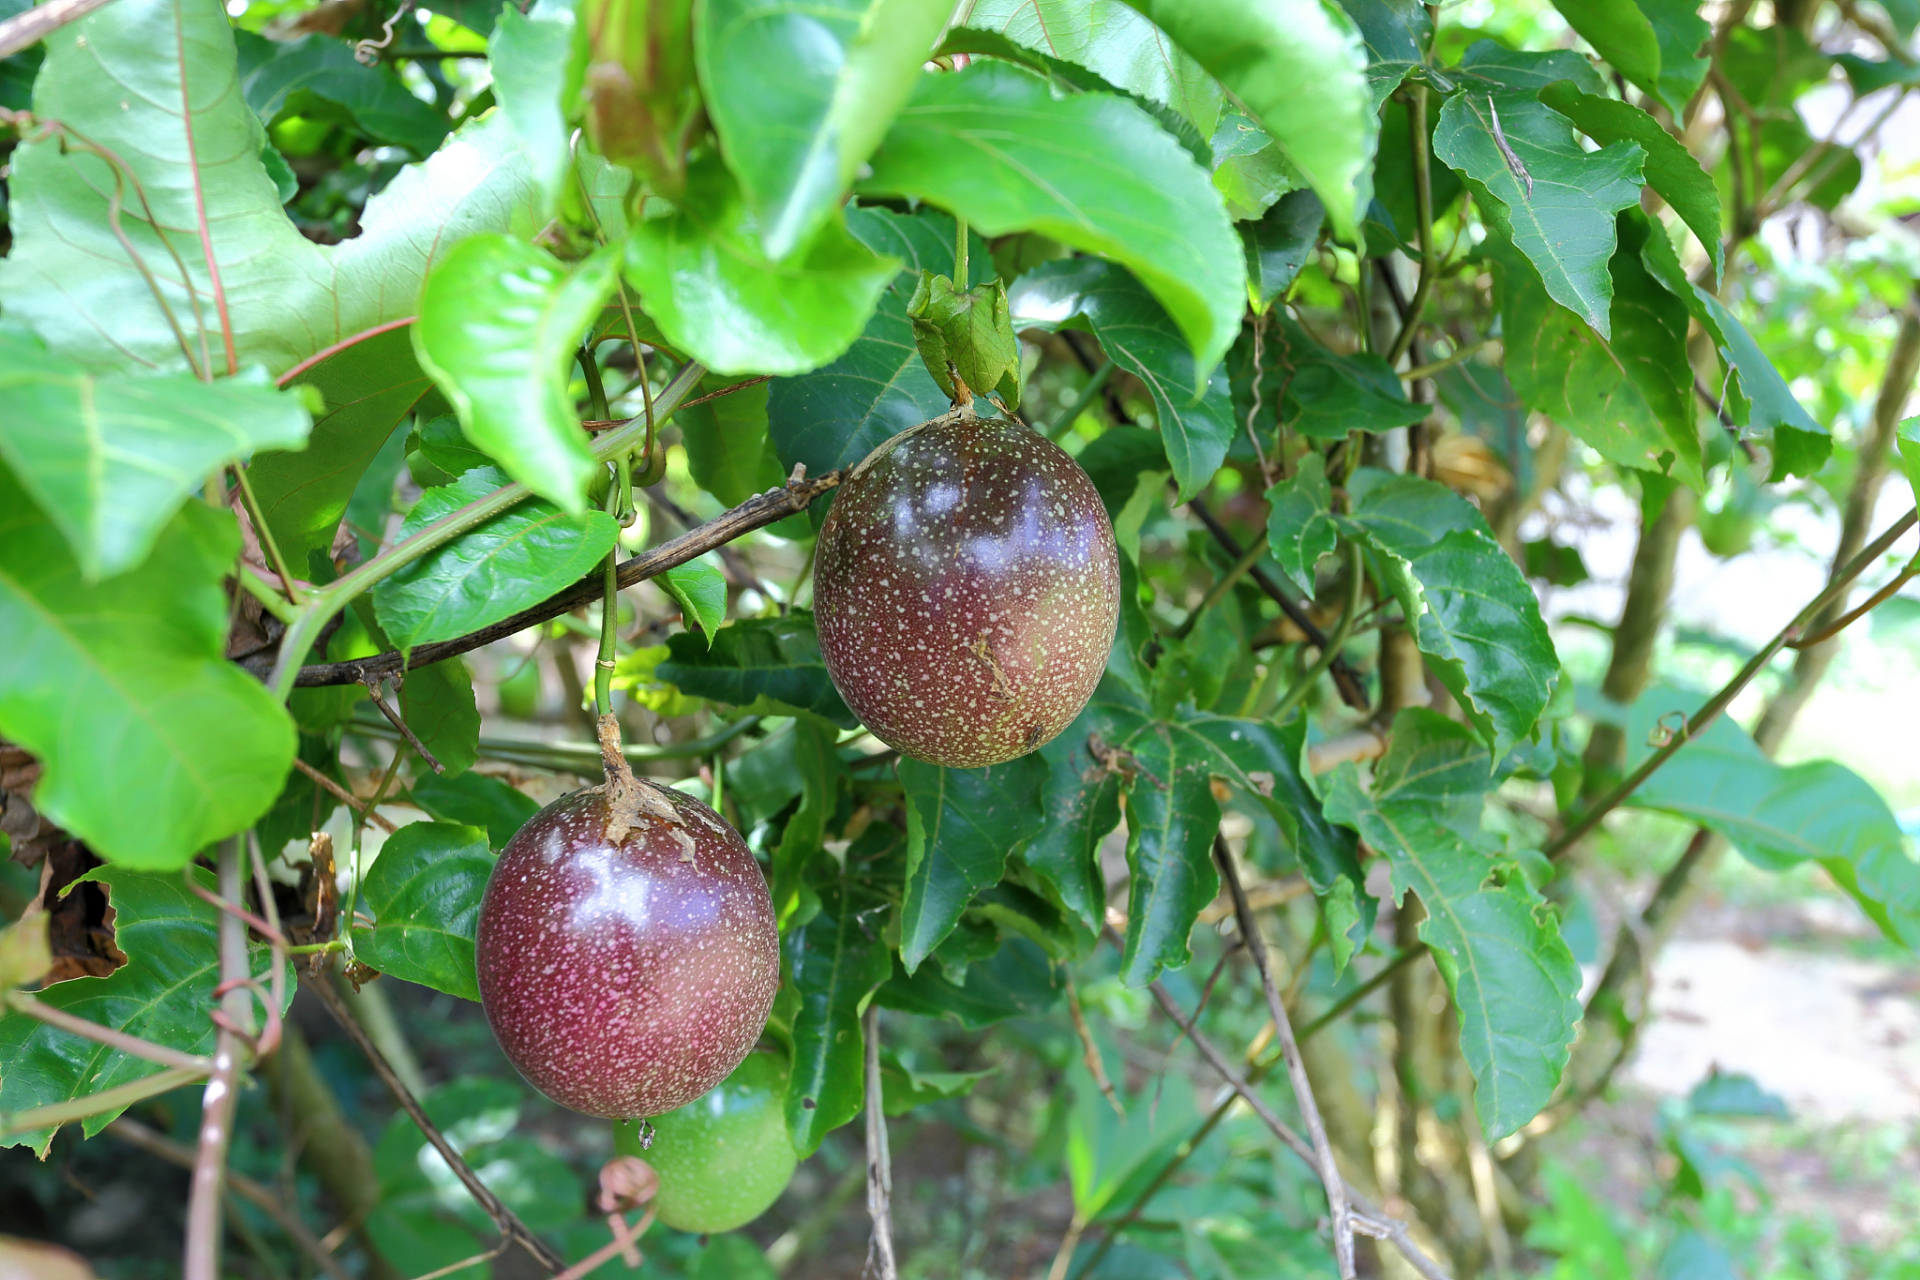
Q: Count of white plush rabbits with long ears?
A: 0